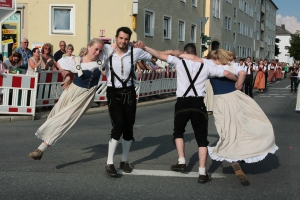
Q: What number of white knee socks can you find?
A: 2